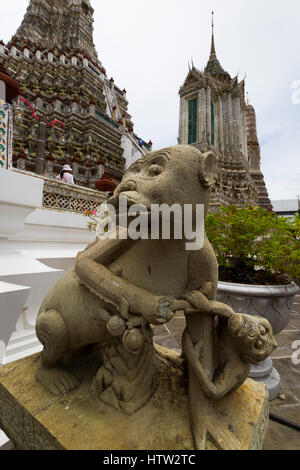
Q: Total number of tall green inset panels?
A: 2